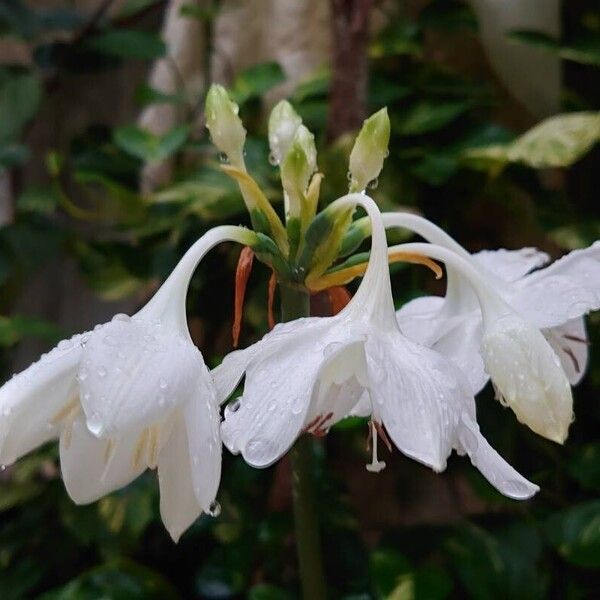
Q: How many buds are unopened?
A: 5